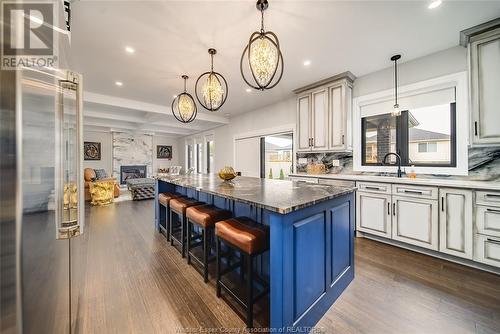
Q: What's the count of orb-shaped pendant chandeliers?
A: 3